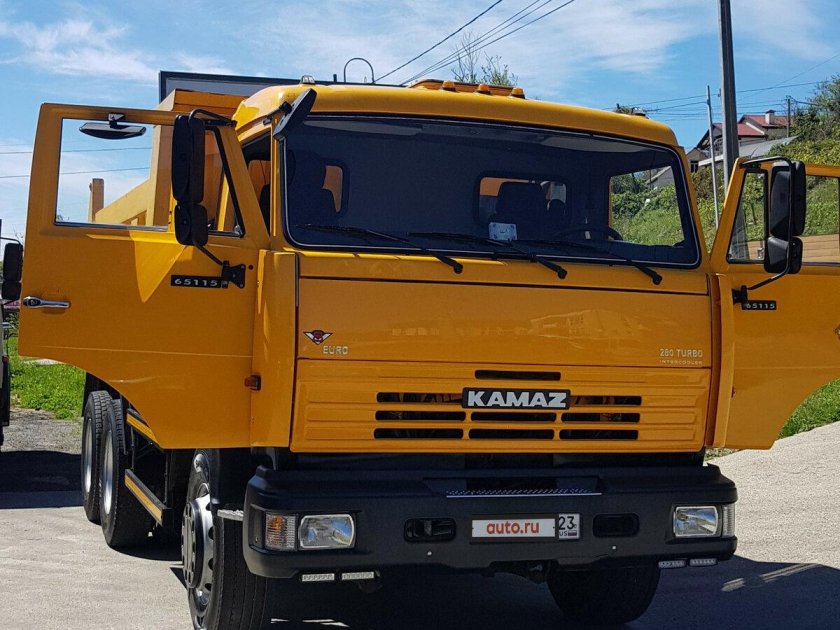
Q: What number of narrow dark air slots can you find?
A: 9